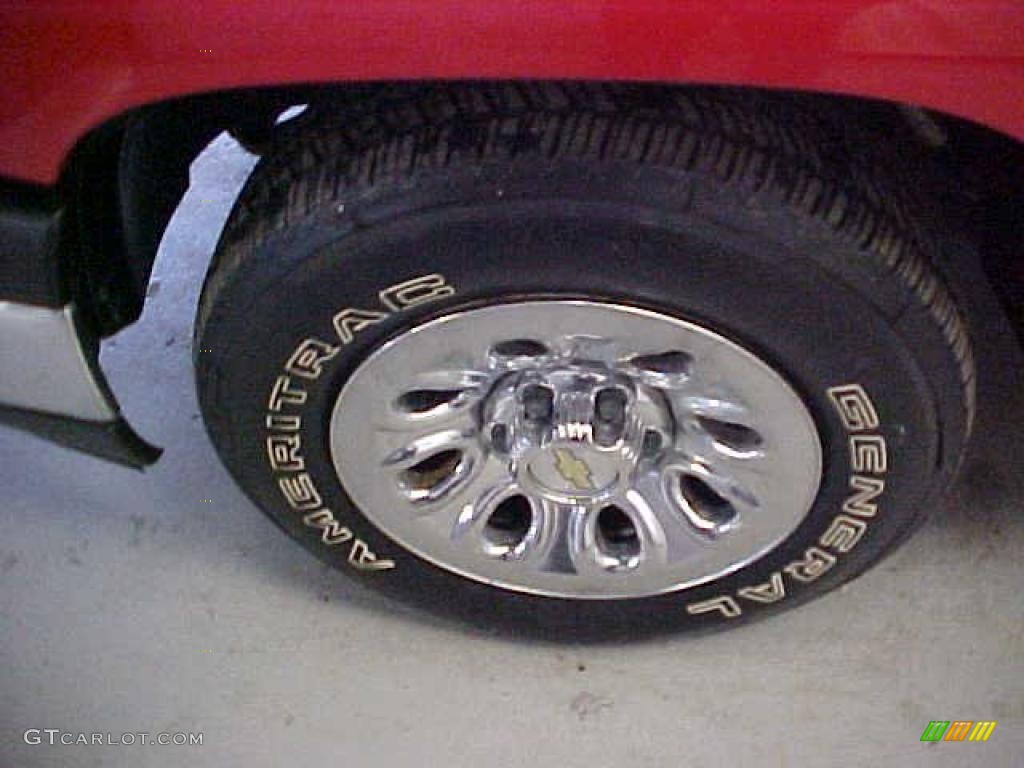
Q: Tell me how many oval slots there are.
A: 8